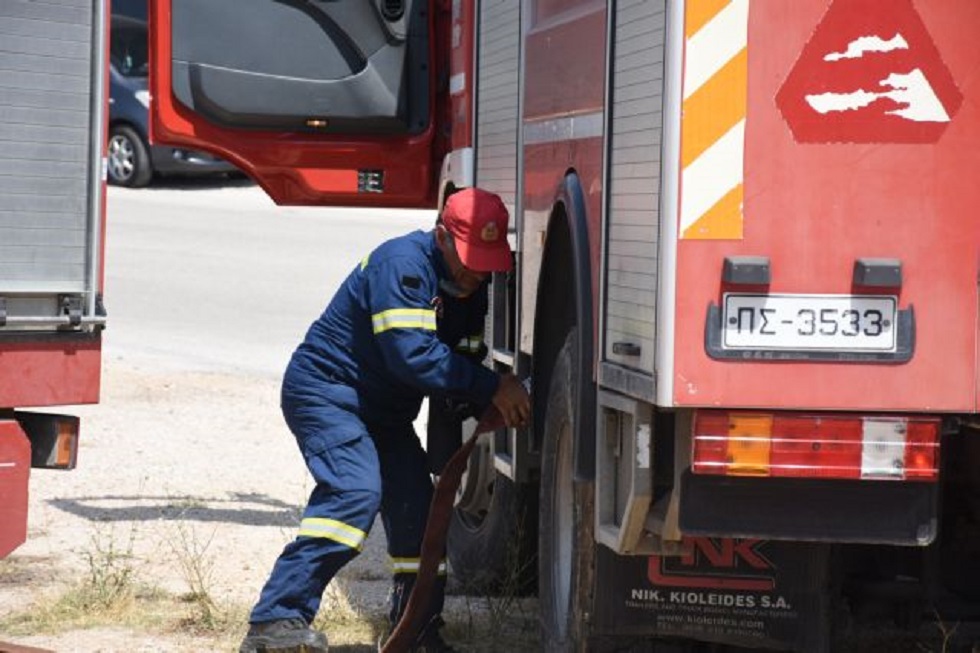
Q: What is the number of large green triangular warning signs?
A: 0